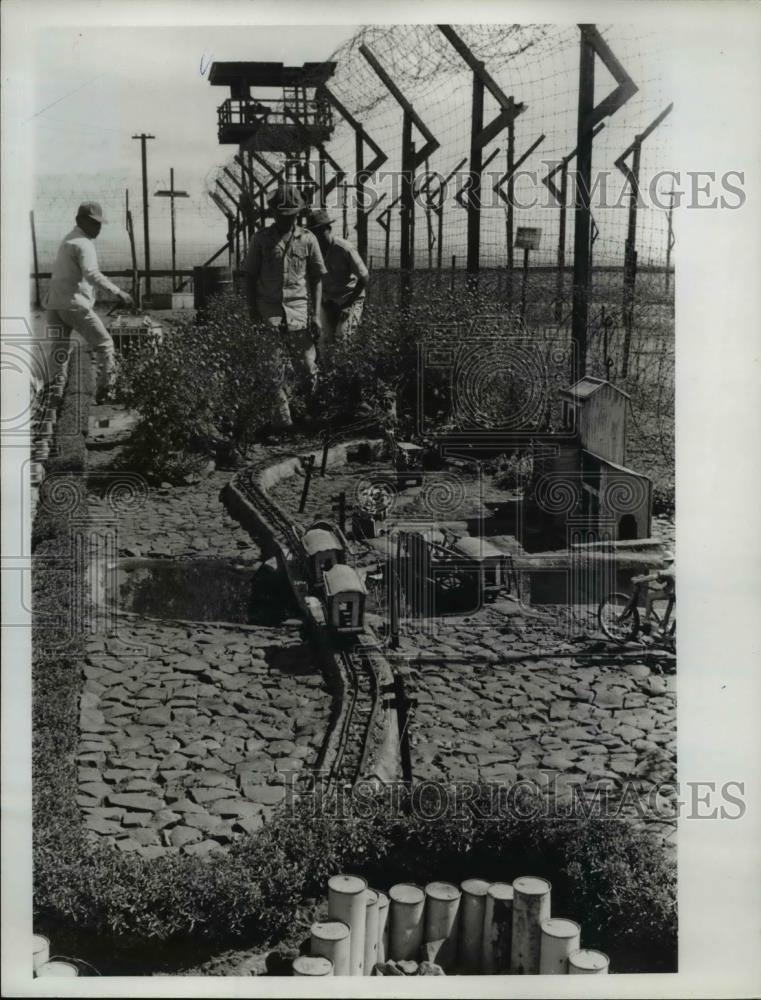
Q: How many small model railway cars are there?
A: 2